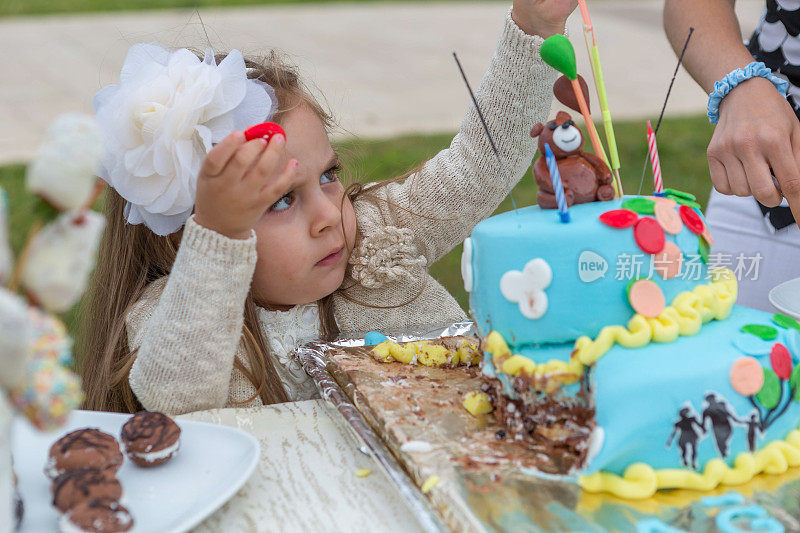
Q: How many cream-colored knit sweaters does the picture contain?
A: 1